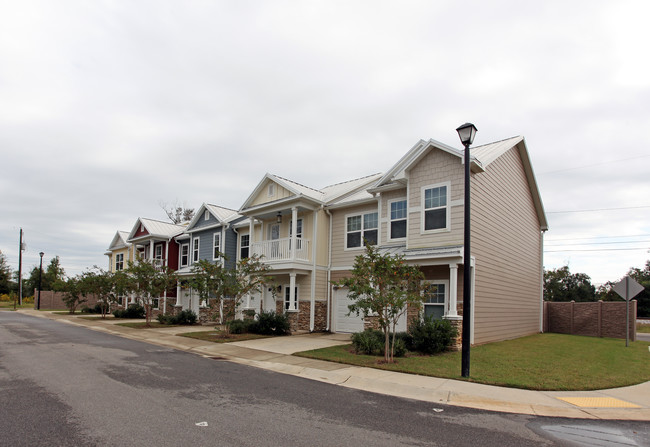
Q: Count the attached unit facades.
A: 5